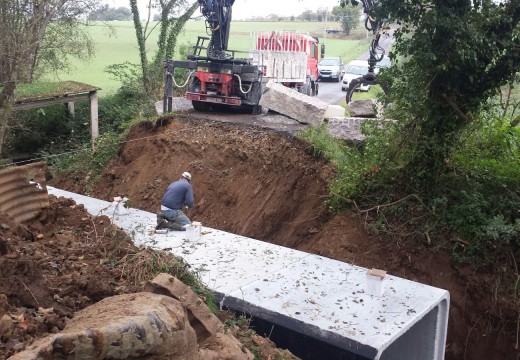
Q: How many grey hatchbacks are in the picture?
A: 1